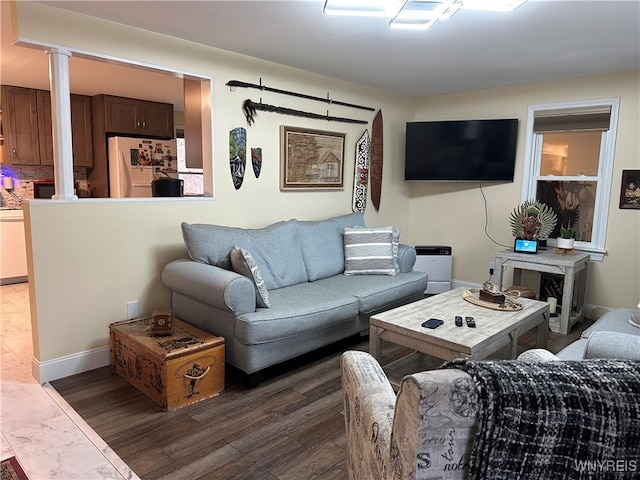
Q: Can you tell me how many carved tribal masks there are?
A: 2